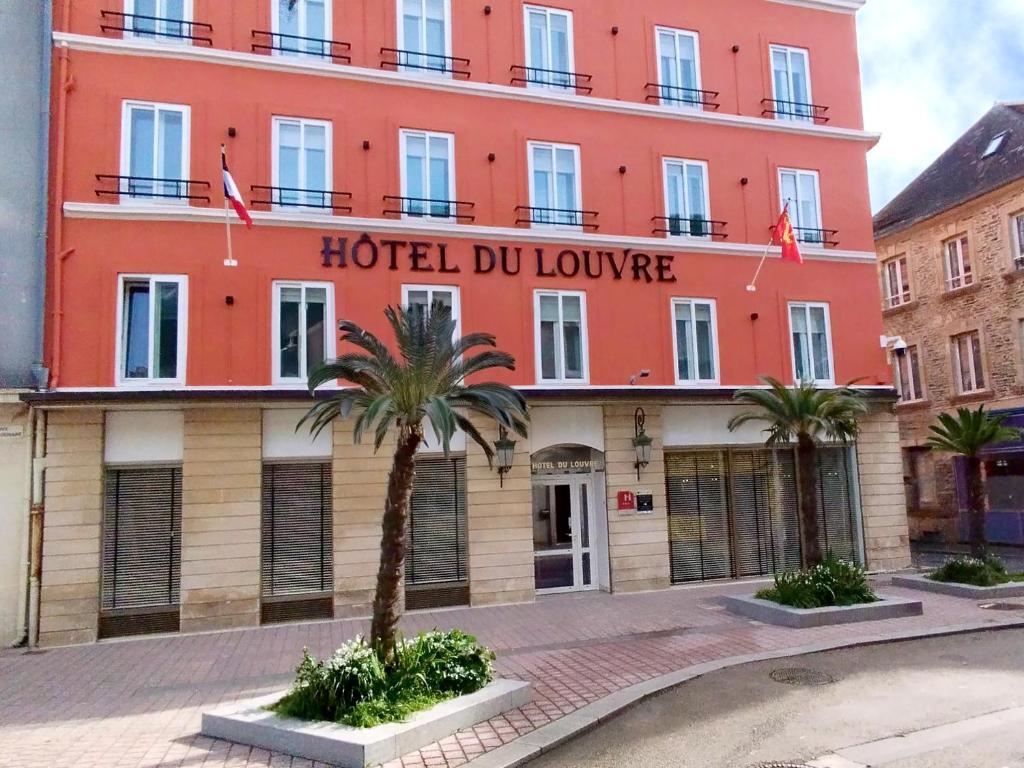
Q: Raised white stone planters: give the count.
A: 3